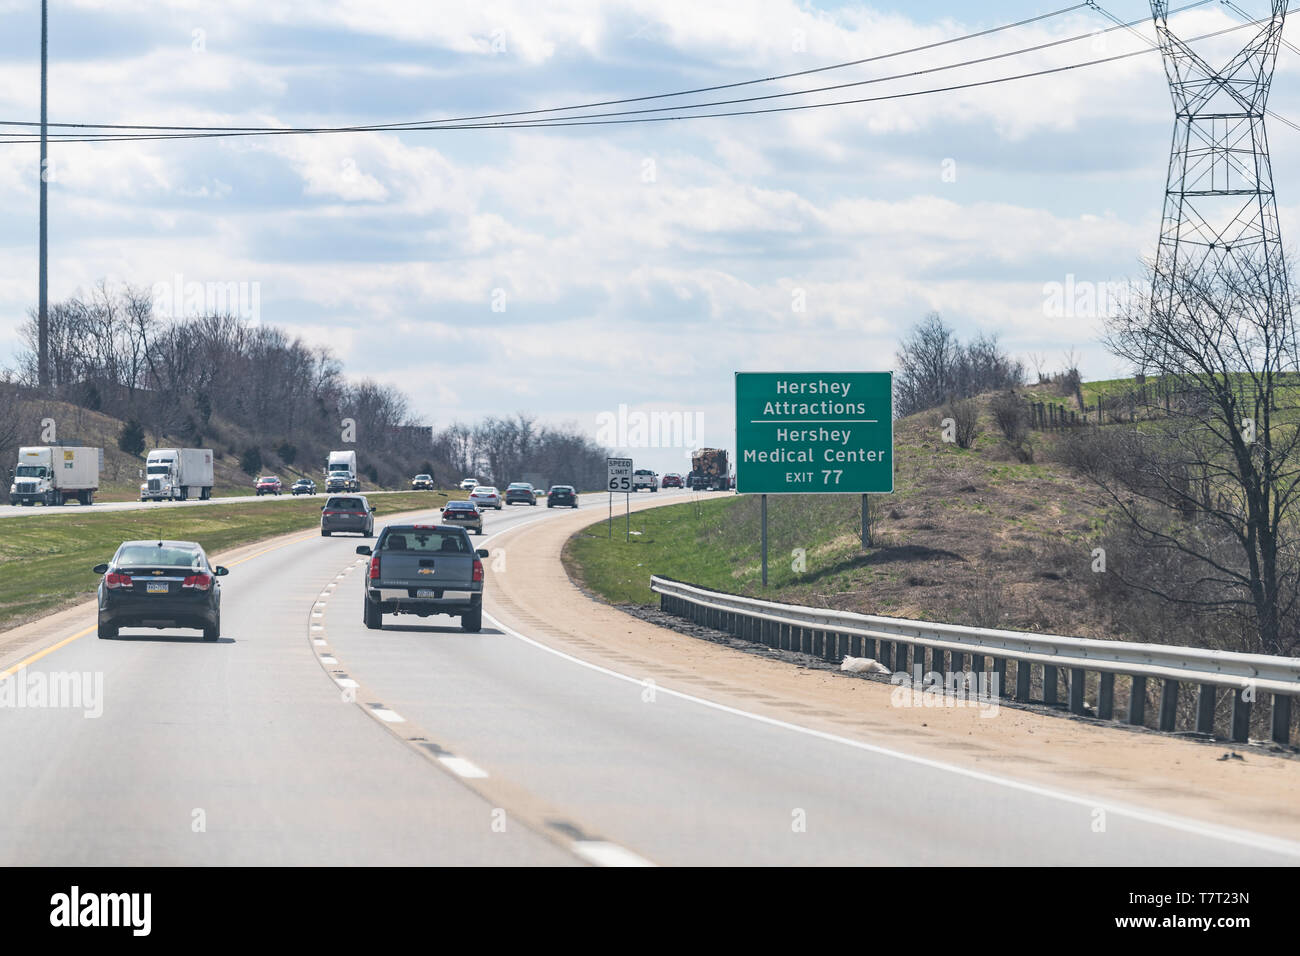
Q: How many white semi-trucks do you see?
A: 3